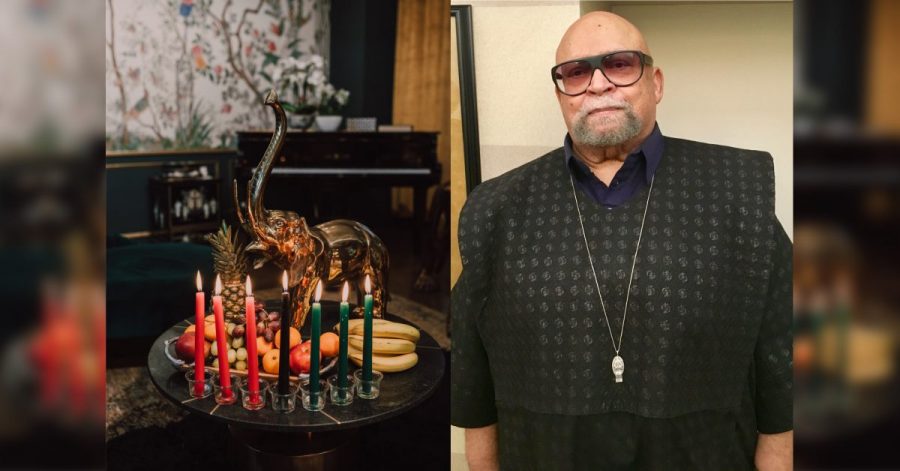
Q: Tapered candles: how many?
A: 7